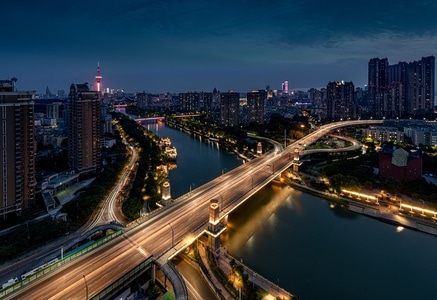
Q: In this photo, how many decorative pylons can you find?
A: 4